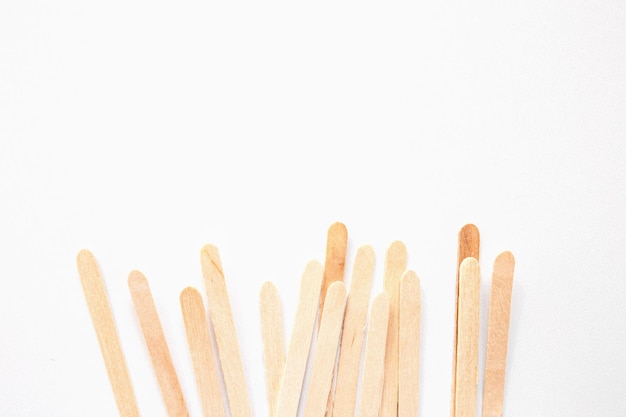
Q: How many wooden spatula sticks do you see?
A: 15